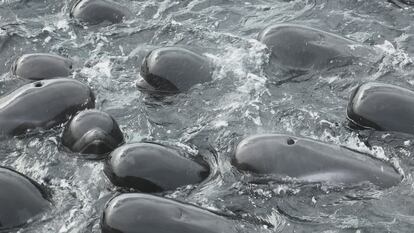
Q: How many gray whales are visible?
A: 11